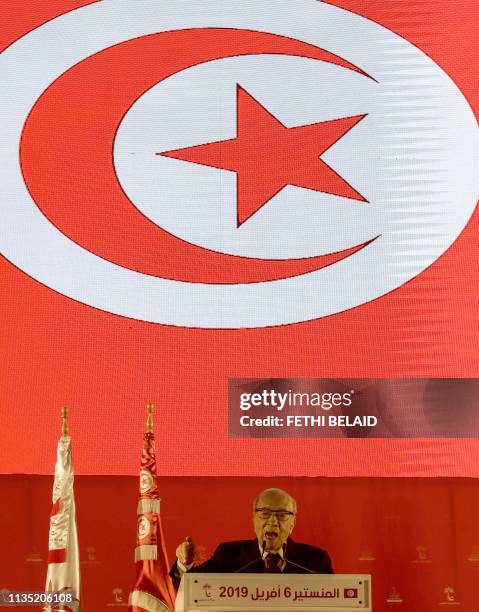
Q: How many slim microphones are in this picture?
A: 2